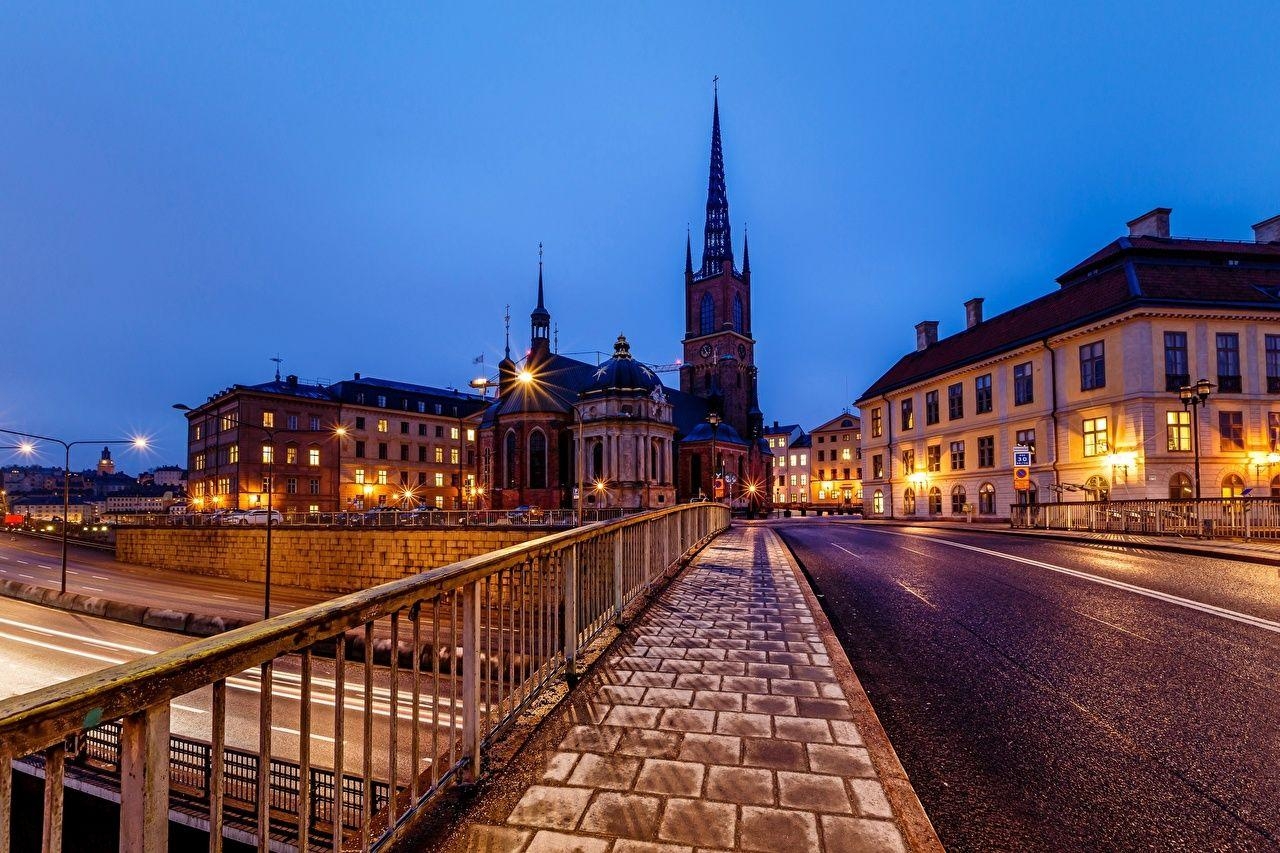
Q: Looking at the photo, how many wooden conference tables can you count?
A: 0